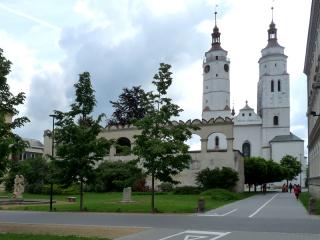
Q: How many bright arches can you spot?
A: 2